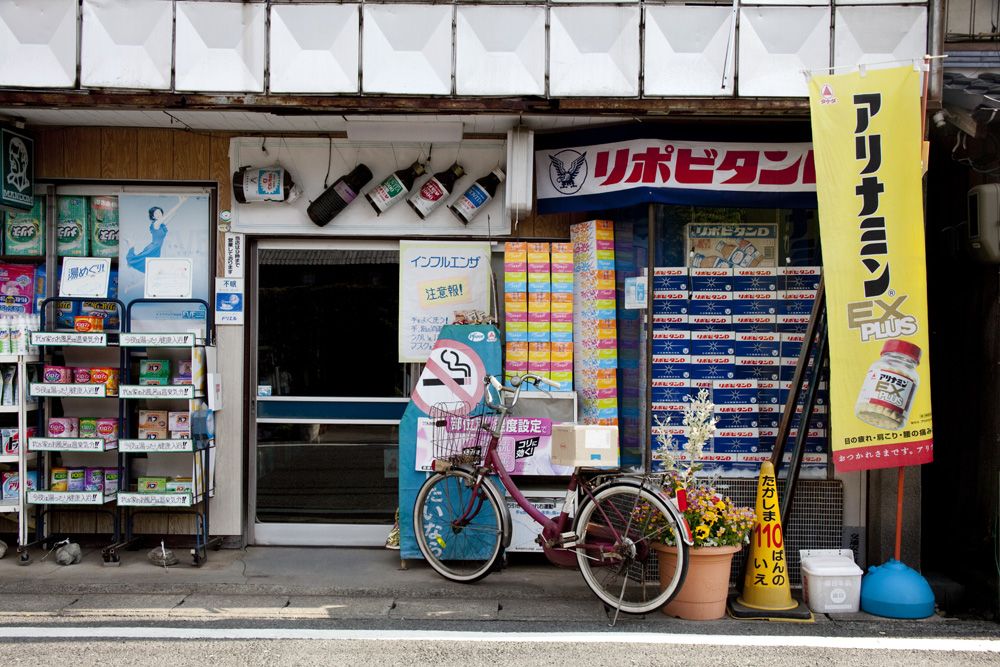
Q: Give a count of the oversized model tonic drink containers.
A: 5